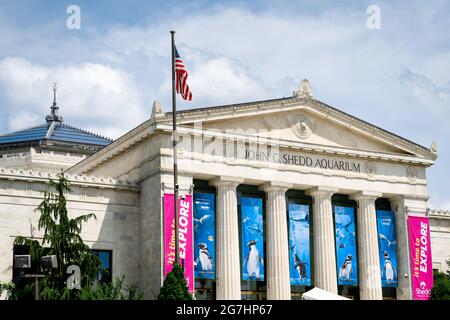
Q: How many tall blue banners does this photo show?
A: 5